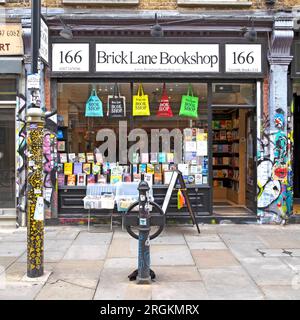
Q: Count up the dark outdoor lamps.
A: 3